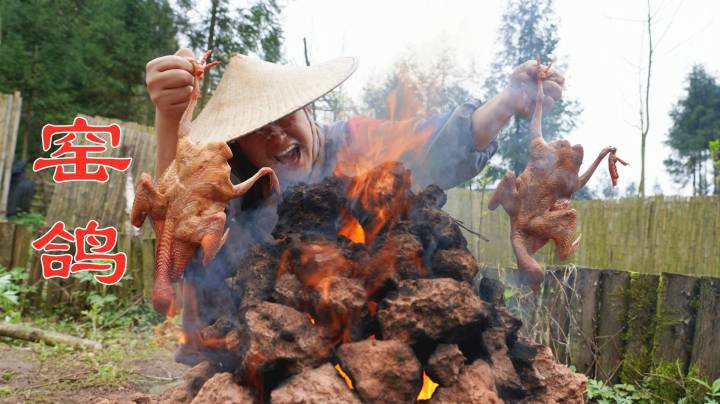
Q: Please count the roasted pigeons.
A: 2